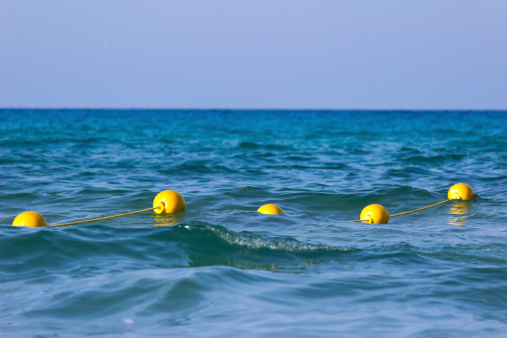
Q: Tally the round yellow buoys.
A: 5